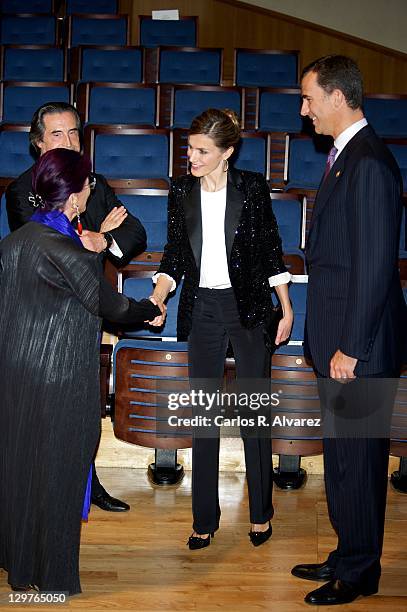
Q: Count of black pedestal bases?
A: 3